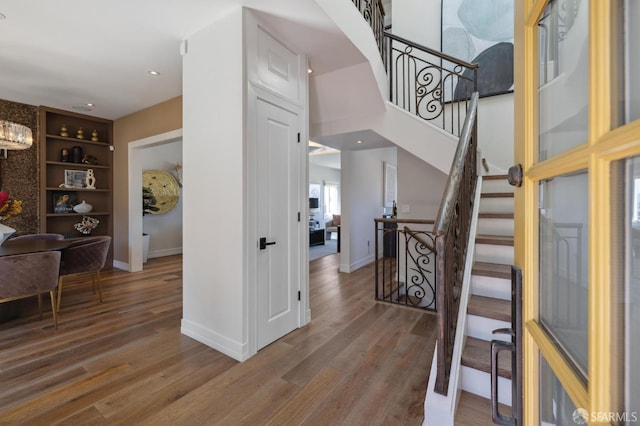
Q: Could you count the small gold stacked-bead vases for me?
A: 3